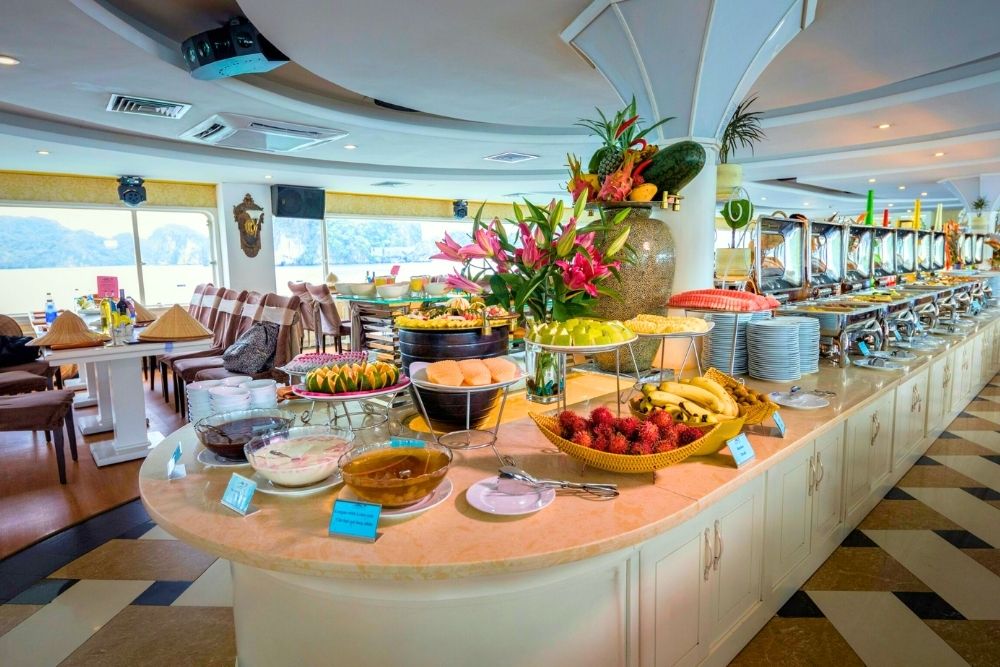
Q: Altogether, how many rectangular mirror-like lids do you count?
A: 9